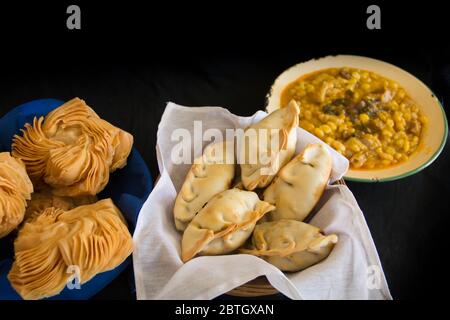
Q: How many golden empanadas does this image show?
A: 5